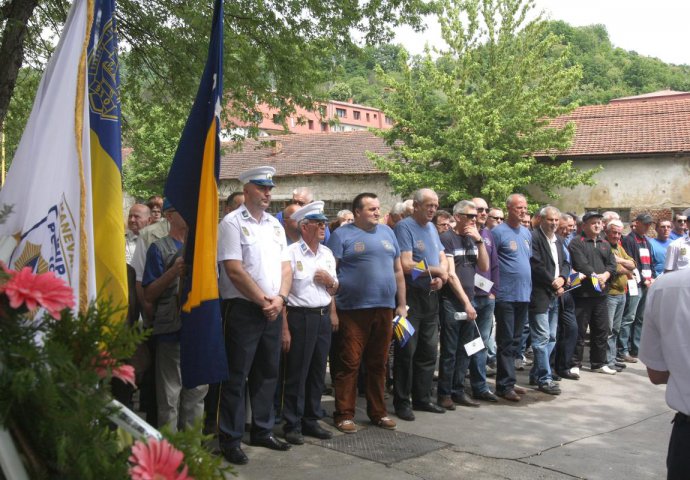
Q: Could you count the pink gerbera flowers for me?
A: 3